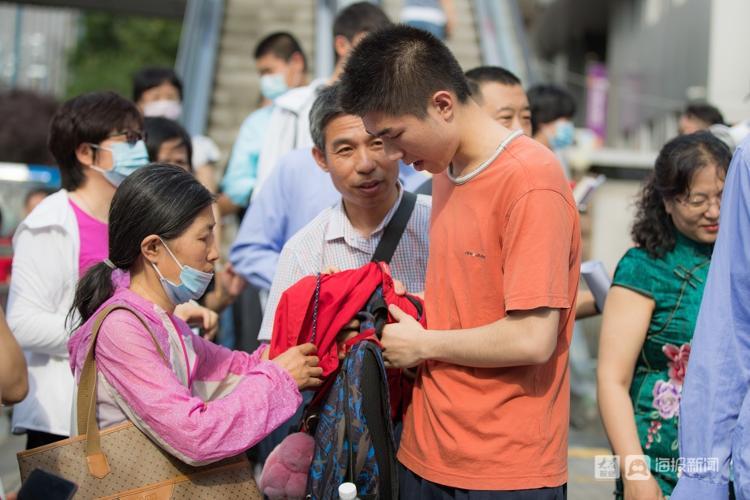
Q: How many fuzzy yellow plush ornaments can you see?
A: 0